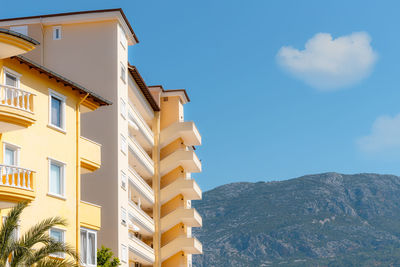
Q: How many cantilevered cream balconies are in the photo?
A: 5